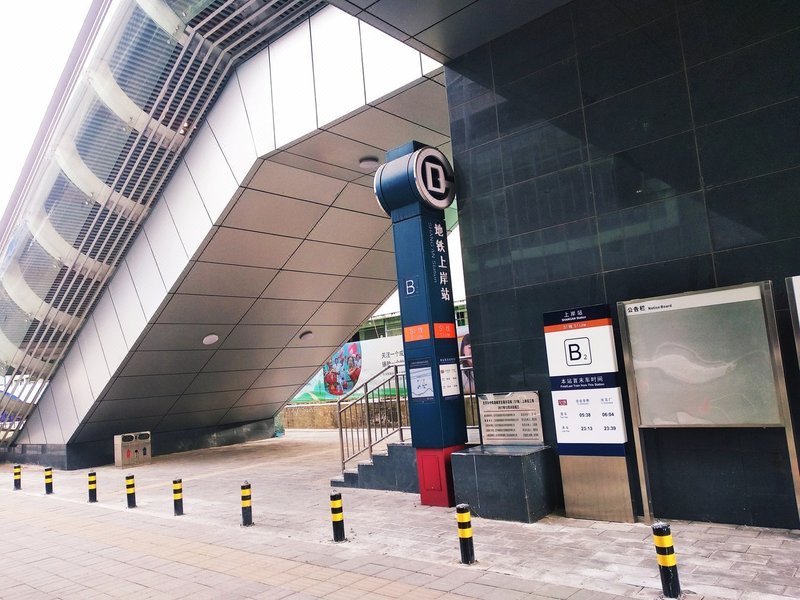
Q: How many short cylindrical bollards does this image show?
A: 9